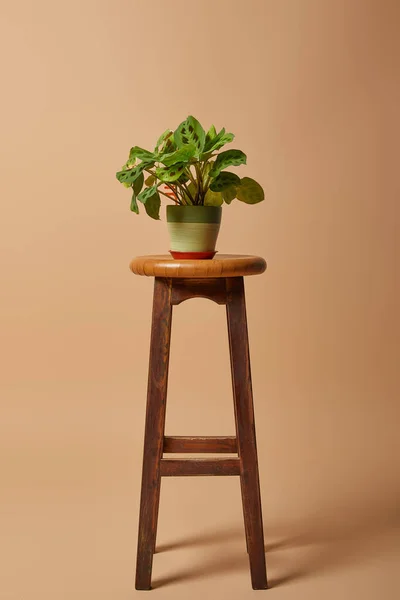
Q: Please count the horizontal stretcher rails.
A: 2